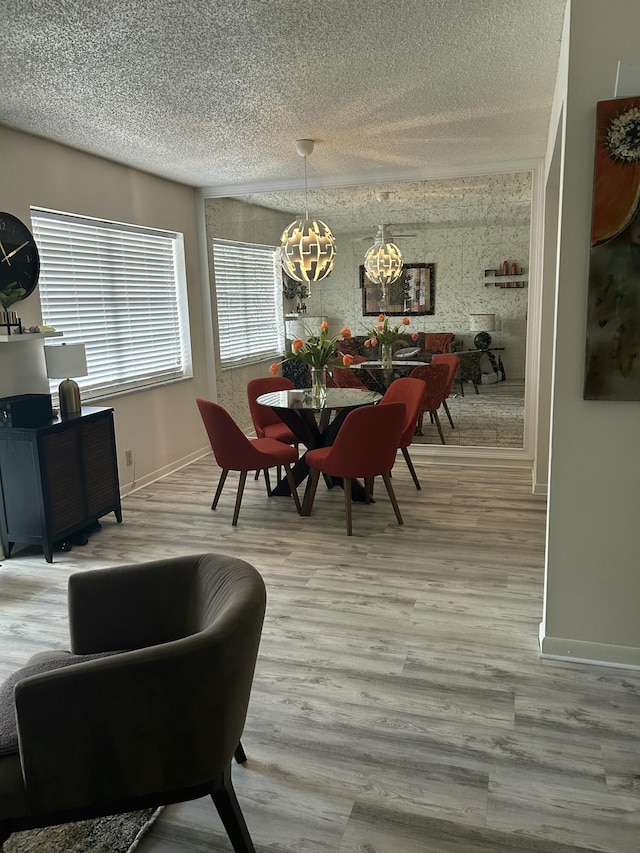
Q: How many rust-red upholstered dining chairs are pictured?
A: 4